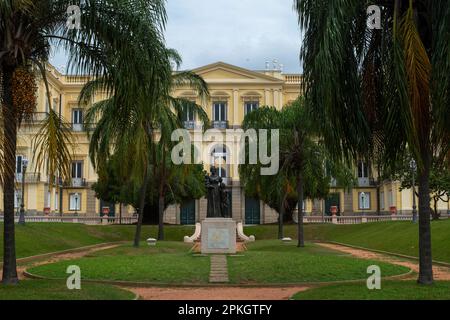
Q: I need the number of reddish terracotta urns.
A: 4